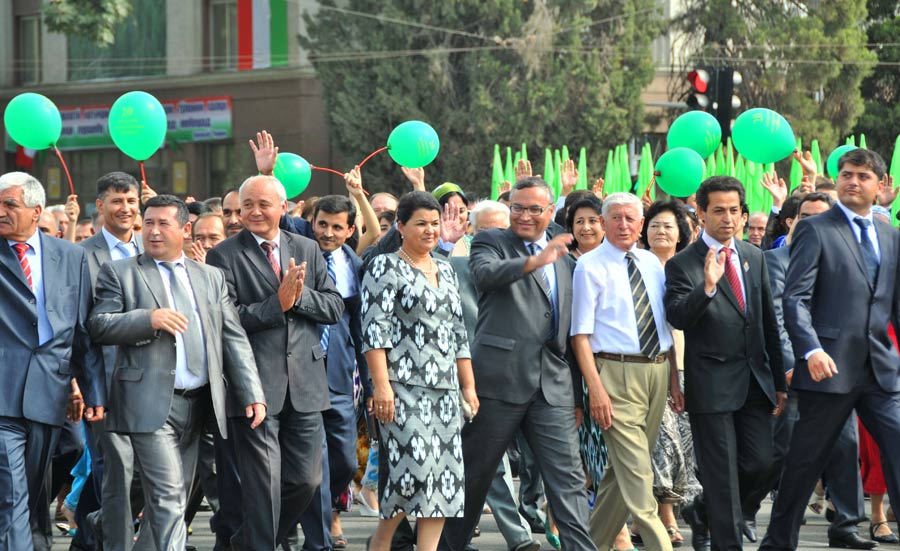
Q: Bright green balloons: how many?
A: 8